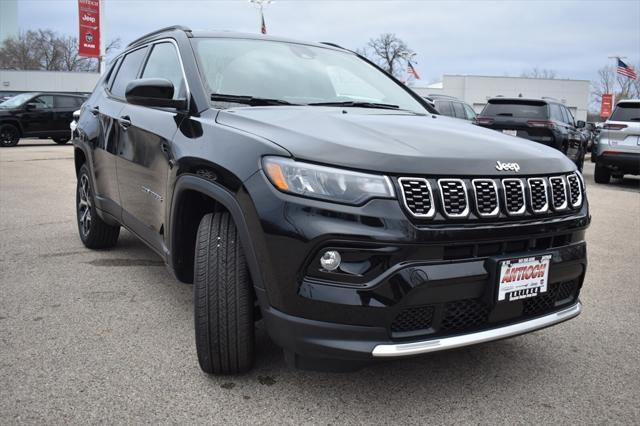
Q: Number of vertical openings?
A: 7